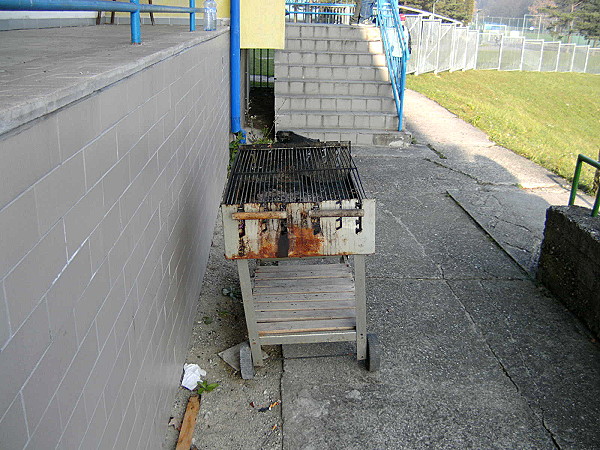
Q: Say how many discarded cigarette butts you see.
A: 2